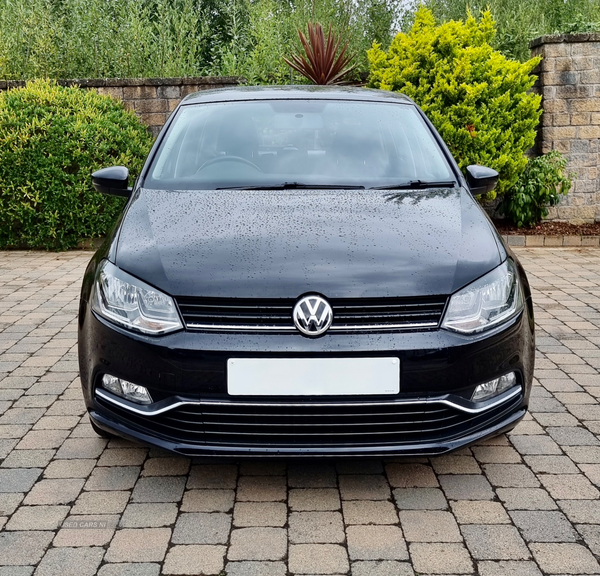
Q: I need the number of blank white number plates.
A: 1